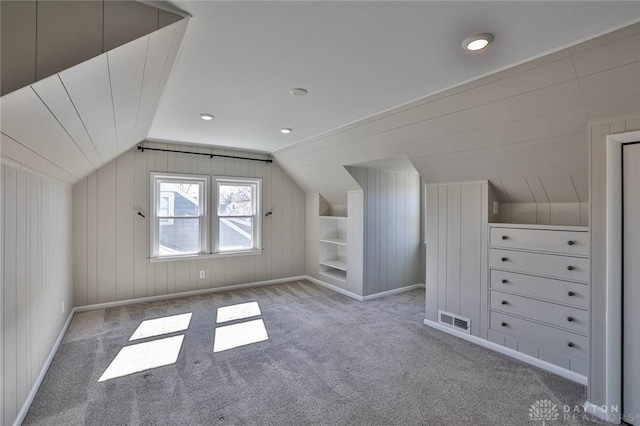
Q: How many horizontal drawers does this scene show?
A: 5